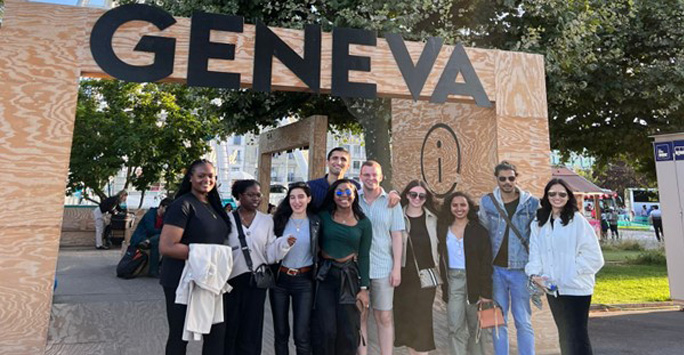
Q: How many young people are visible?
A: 10